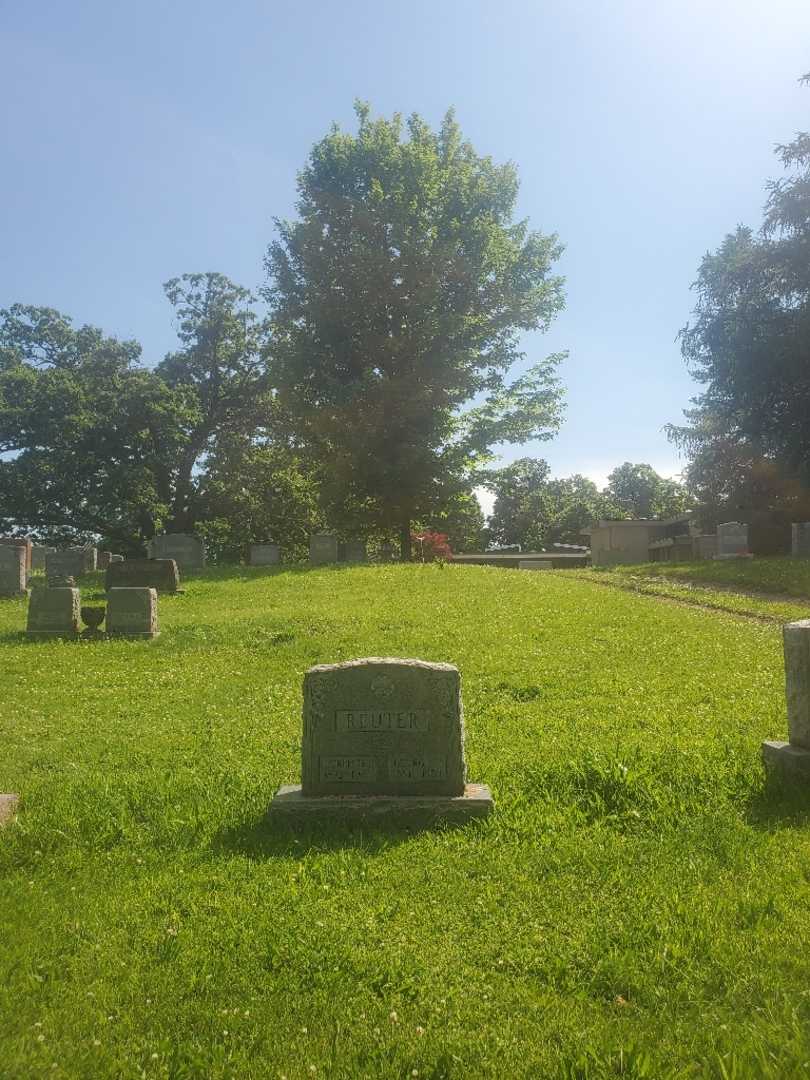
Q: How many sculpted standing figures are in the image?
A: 0